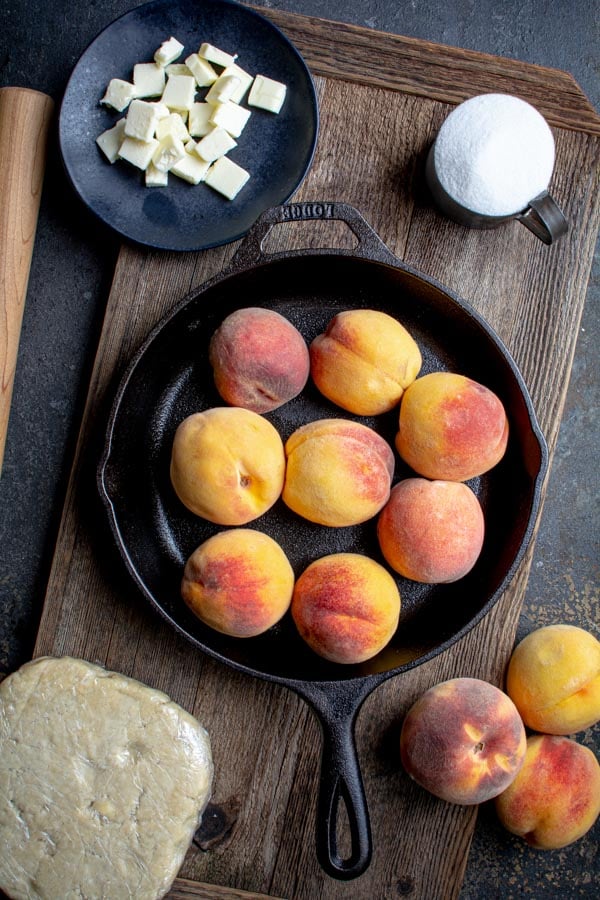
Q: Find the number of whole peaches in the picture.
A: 11